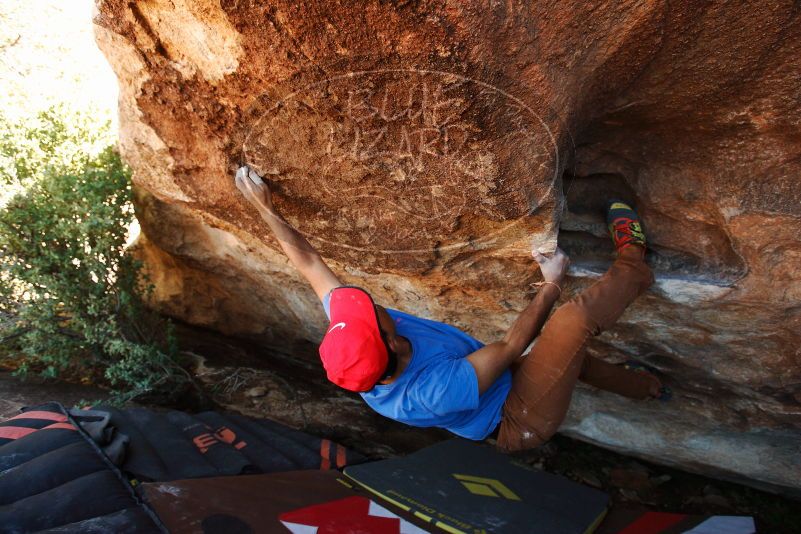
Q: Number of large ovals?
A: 1